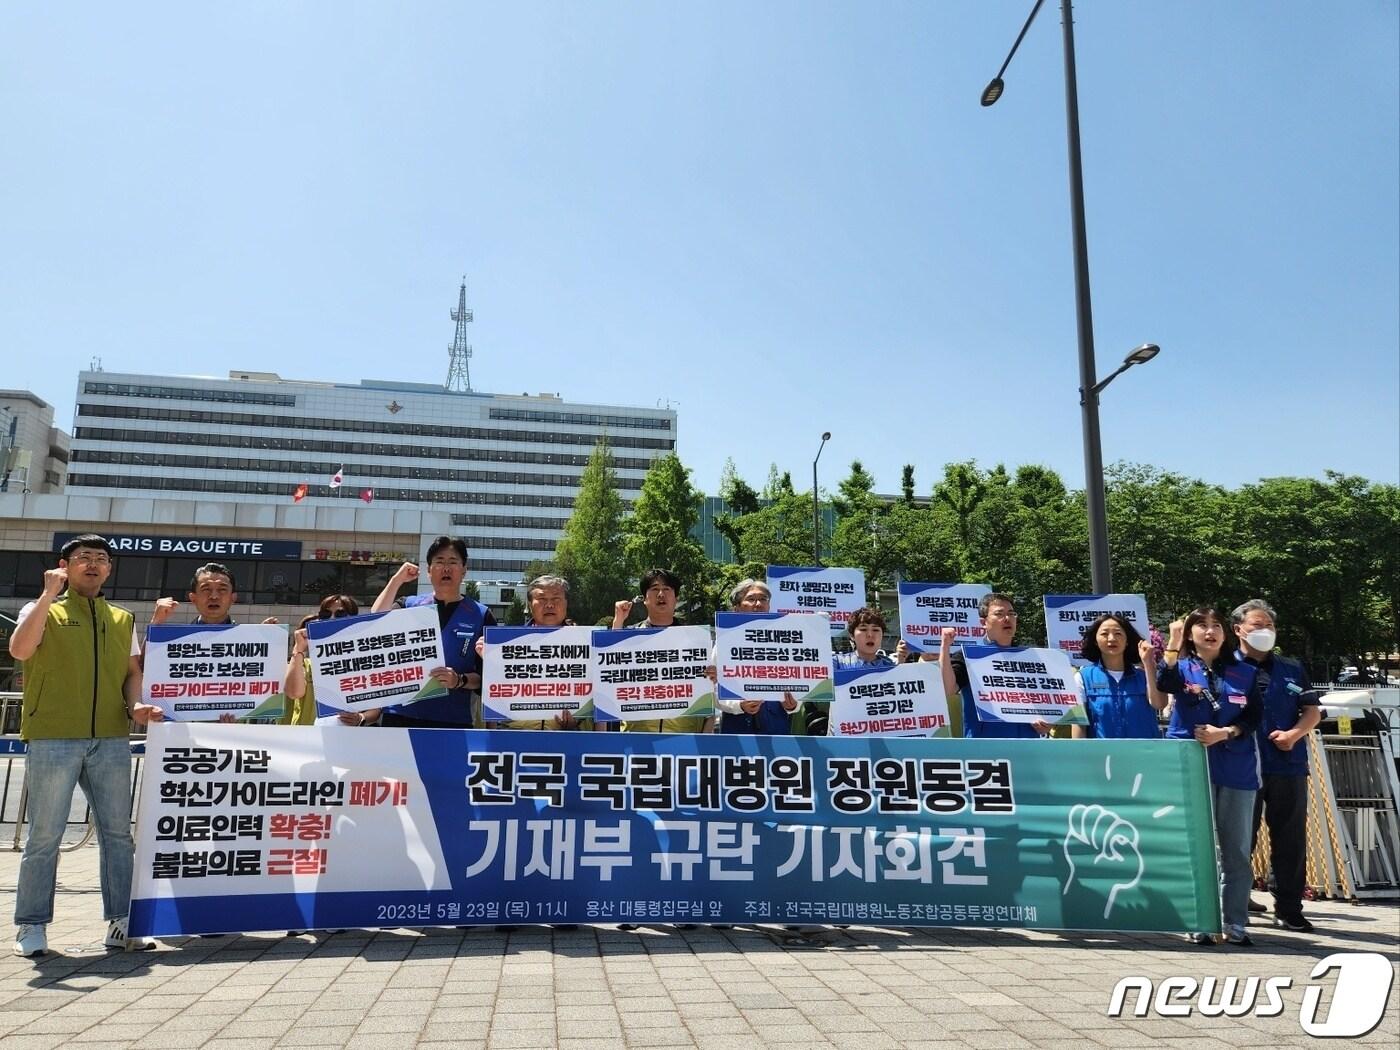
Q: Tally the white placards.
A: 10